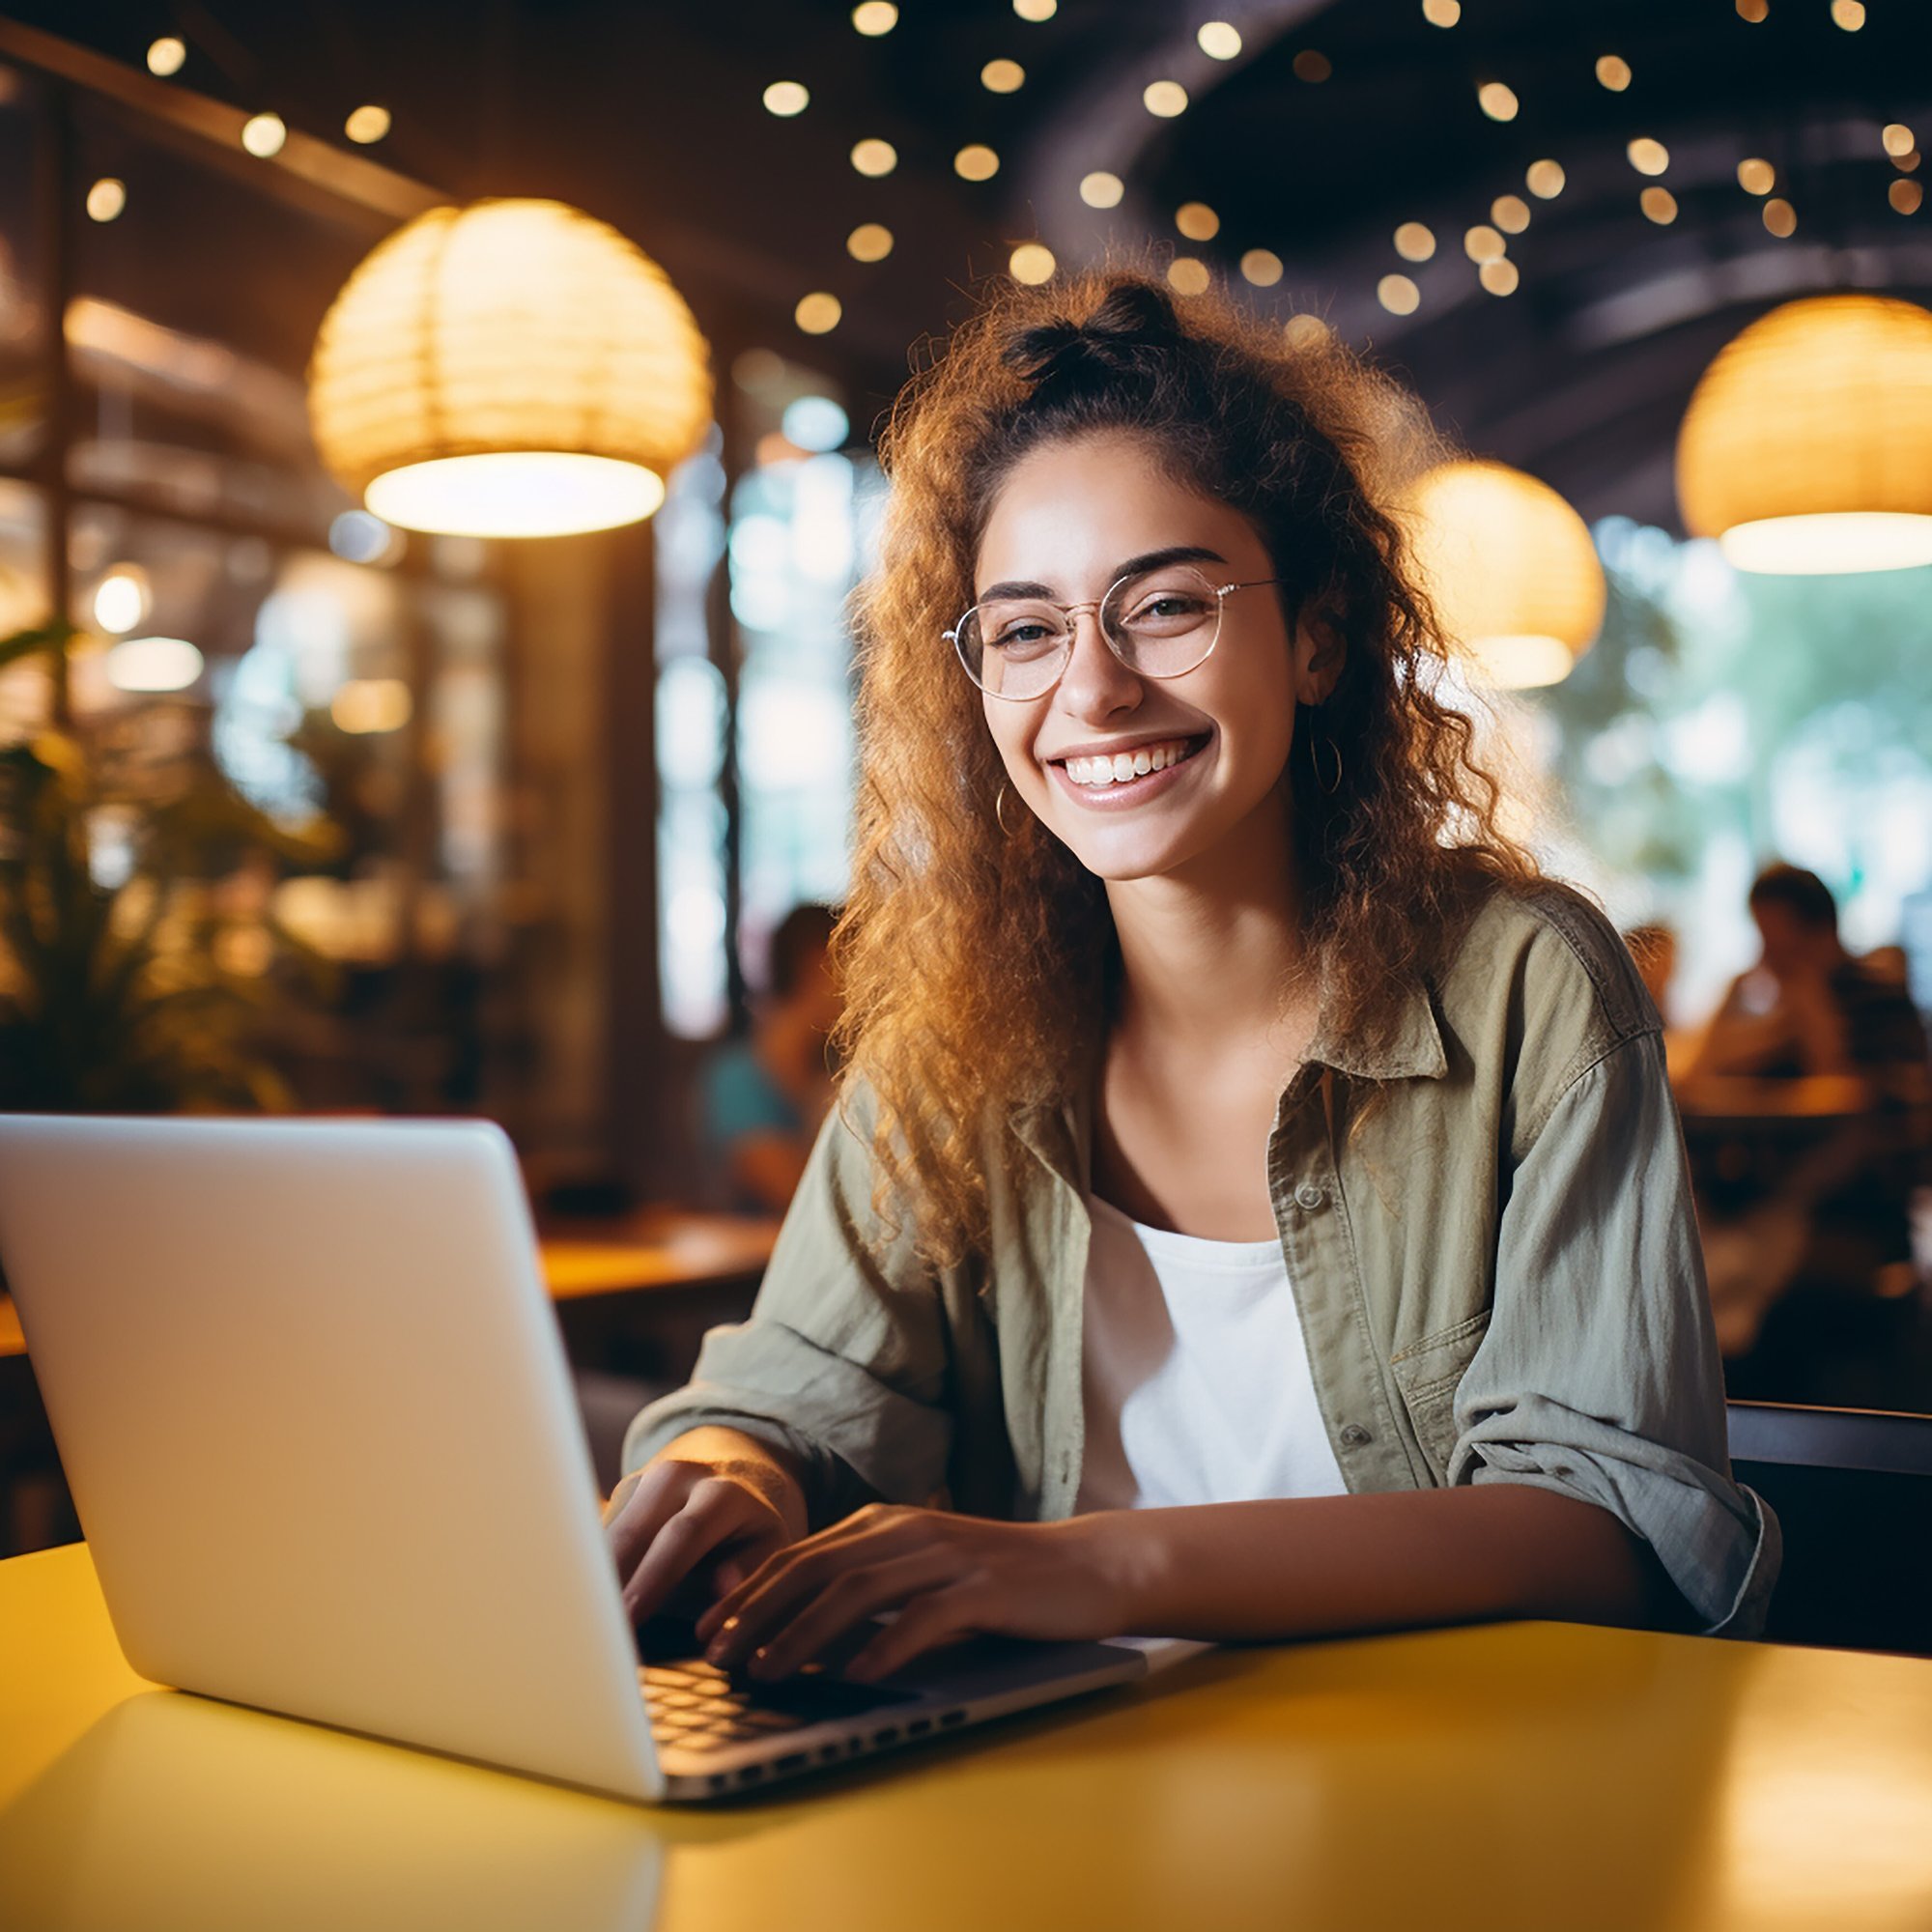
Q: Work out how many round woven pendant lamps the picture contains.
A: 3